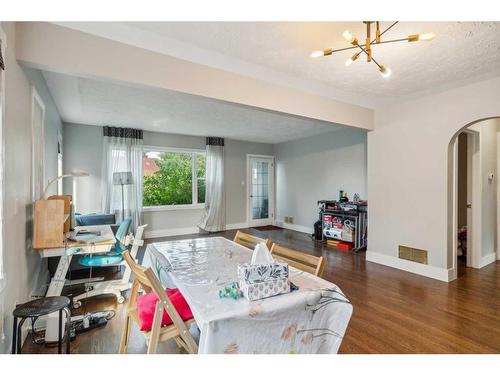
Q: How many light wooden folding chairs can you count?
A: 3